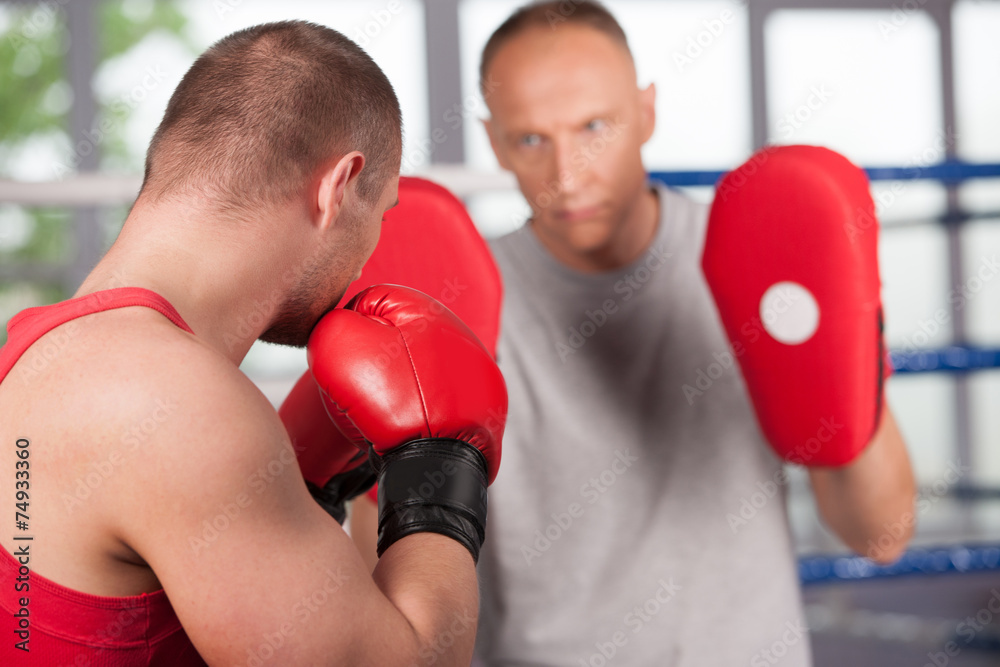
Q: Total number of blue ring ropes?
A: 3